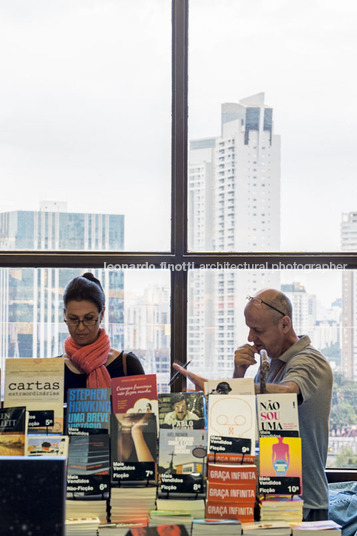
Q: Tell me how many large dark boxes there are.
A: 1